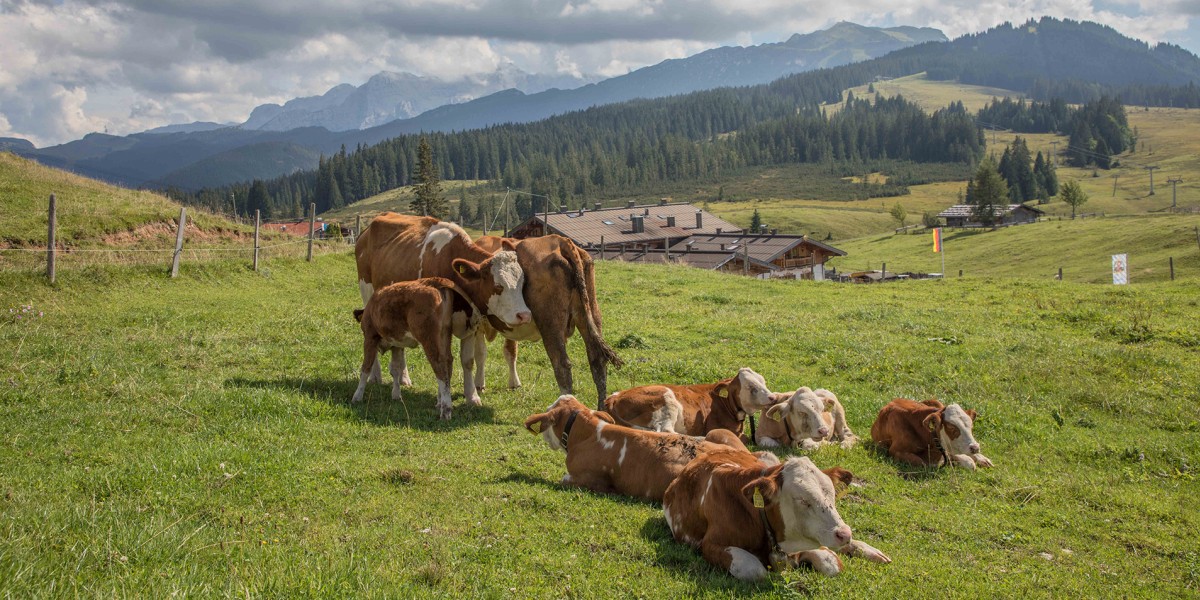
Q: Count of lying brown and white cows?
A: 5